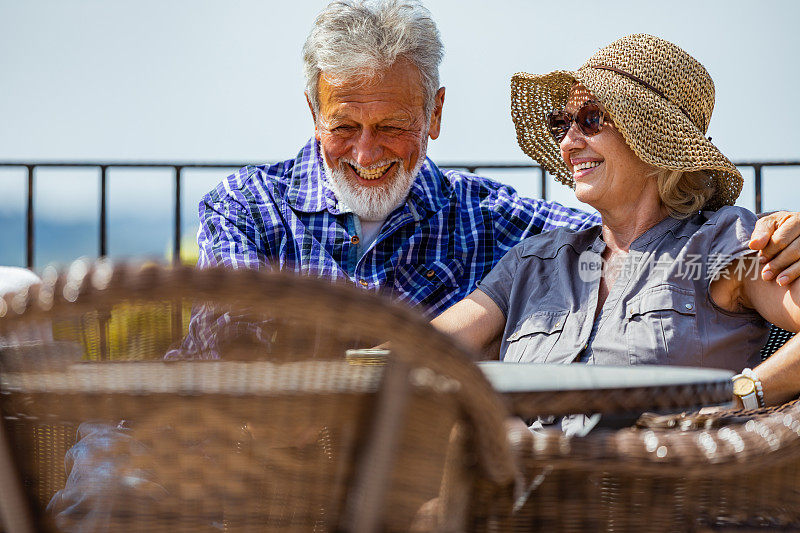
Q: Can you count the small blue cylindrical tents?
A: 0